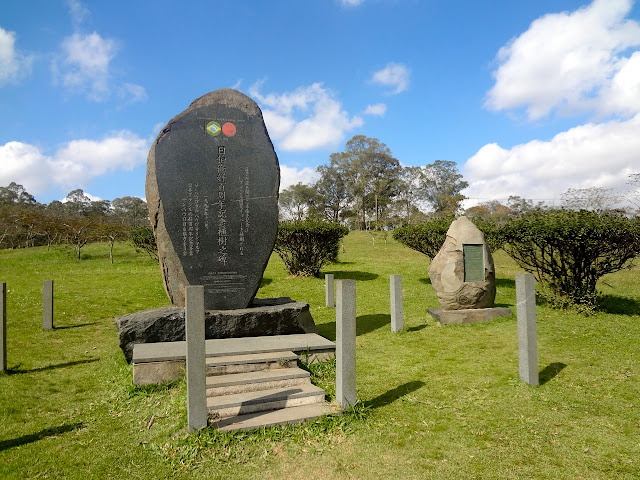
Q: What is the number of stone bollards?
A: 7